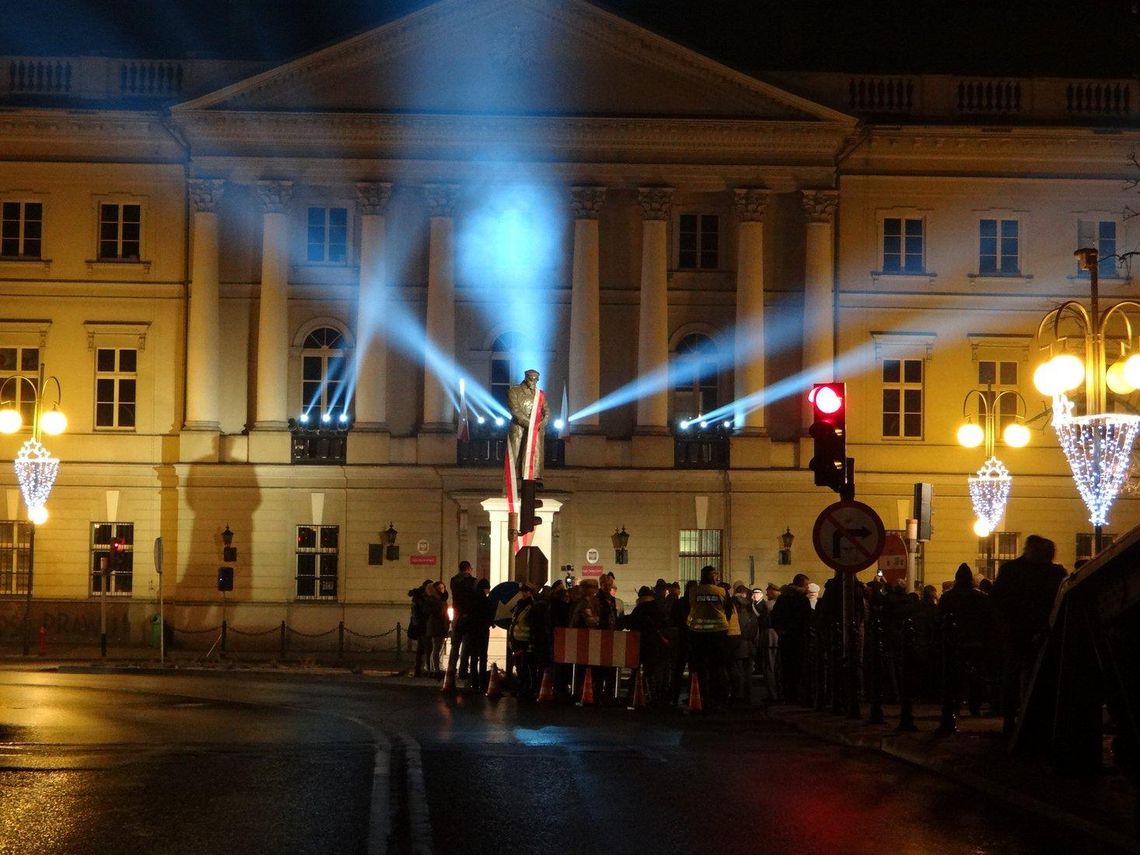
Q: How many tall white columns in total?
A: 8